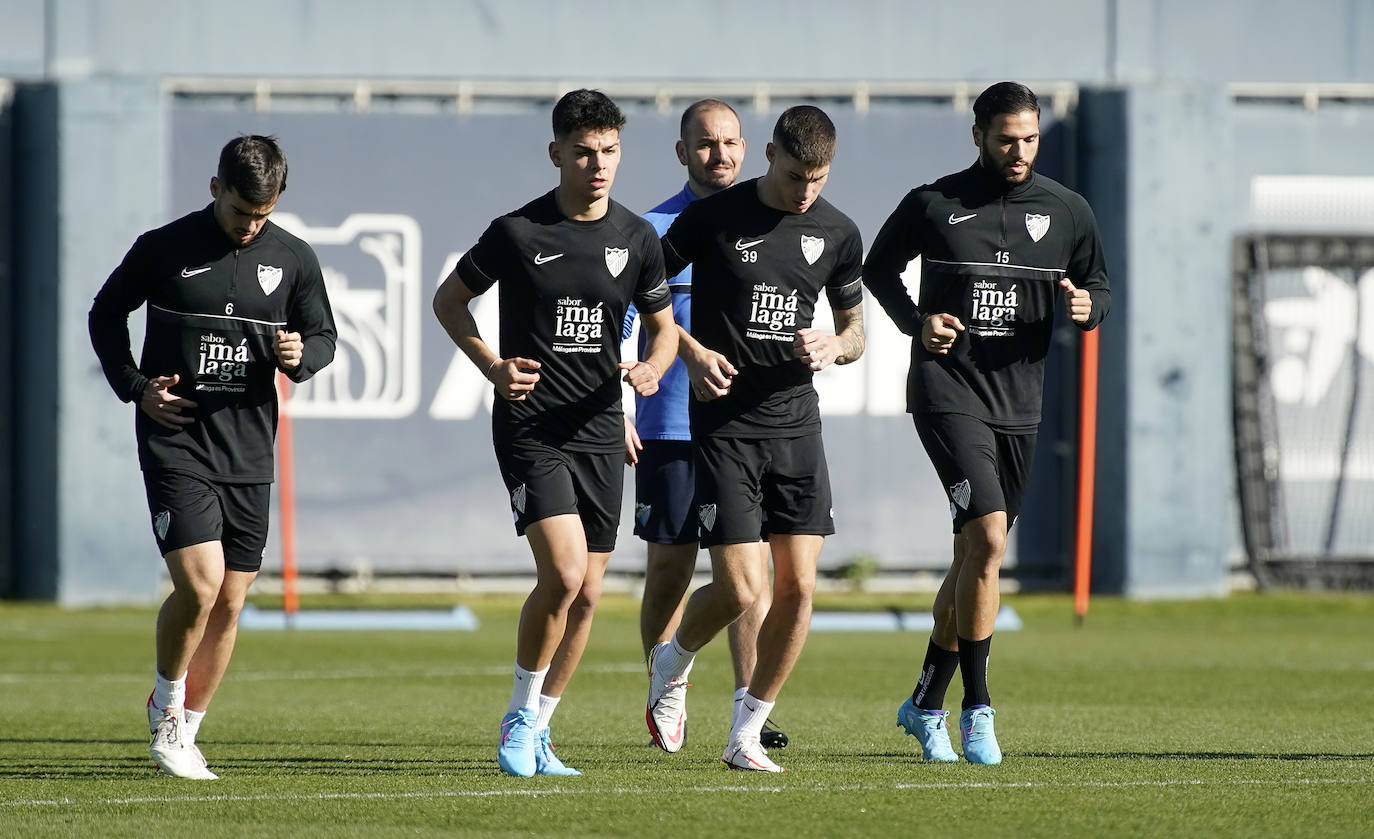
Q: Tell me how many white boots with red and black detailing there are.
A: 4